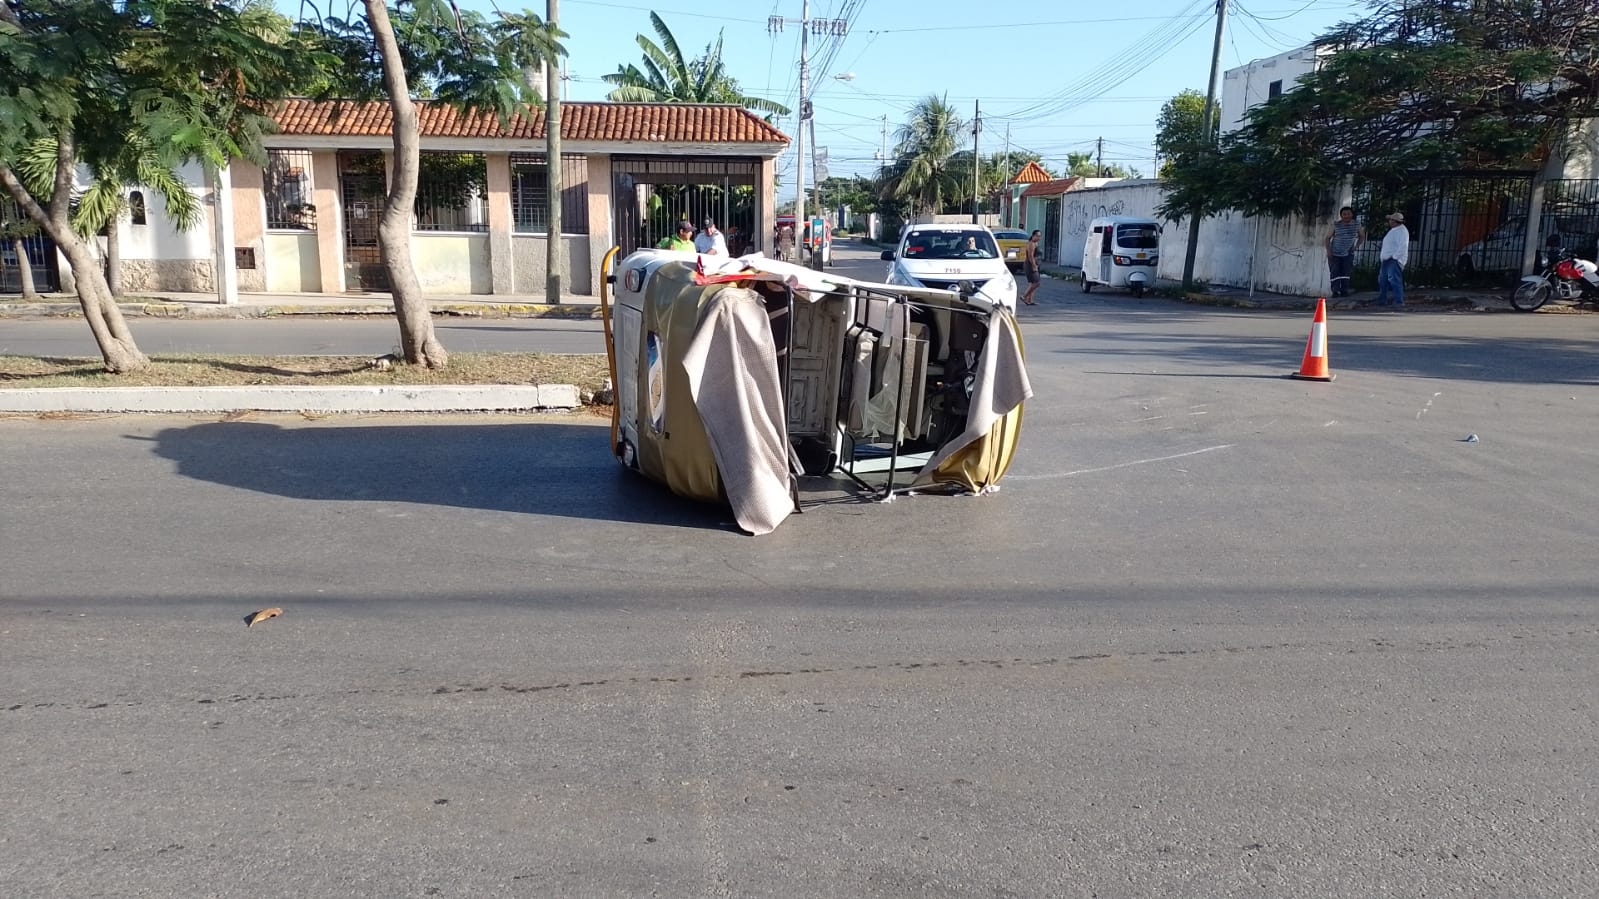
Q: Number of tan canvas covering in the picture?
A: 2